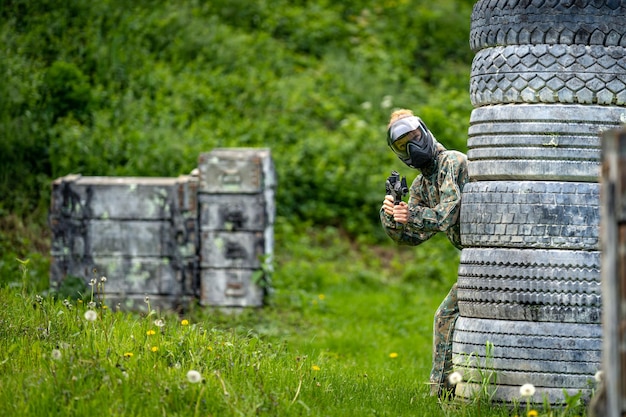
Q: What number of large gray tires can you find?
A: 6